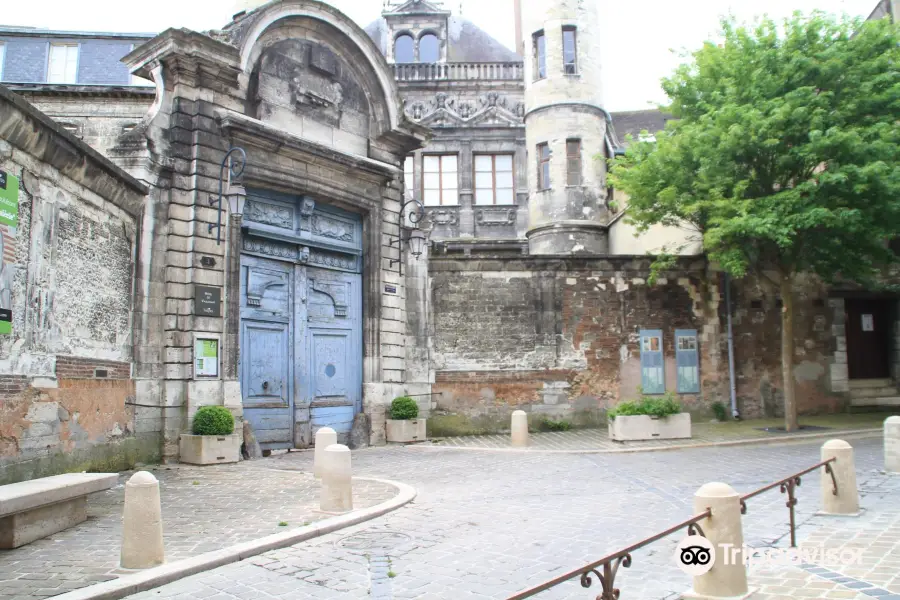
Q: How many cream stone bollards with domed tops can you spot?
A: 7